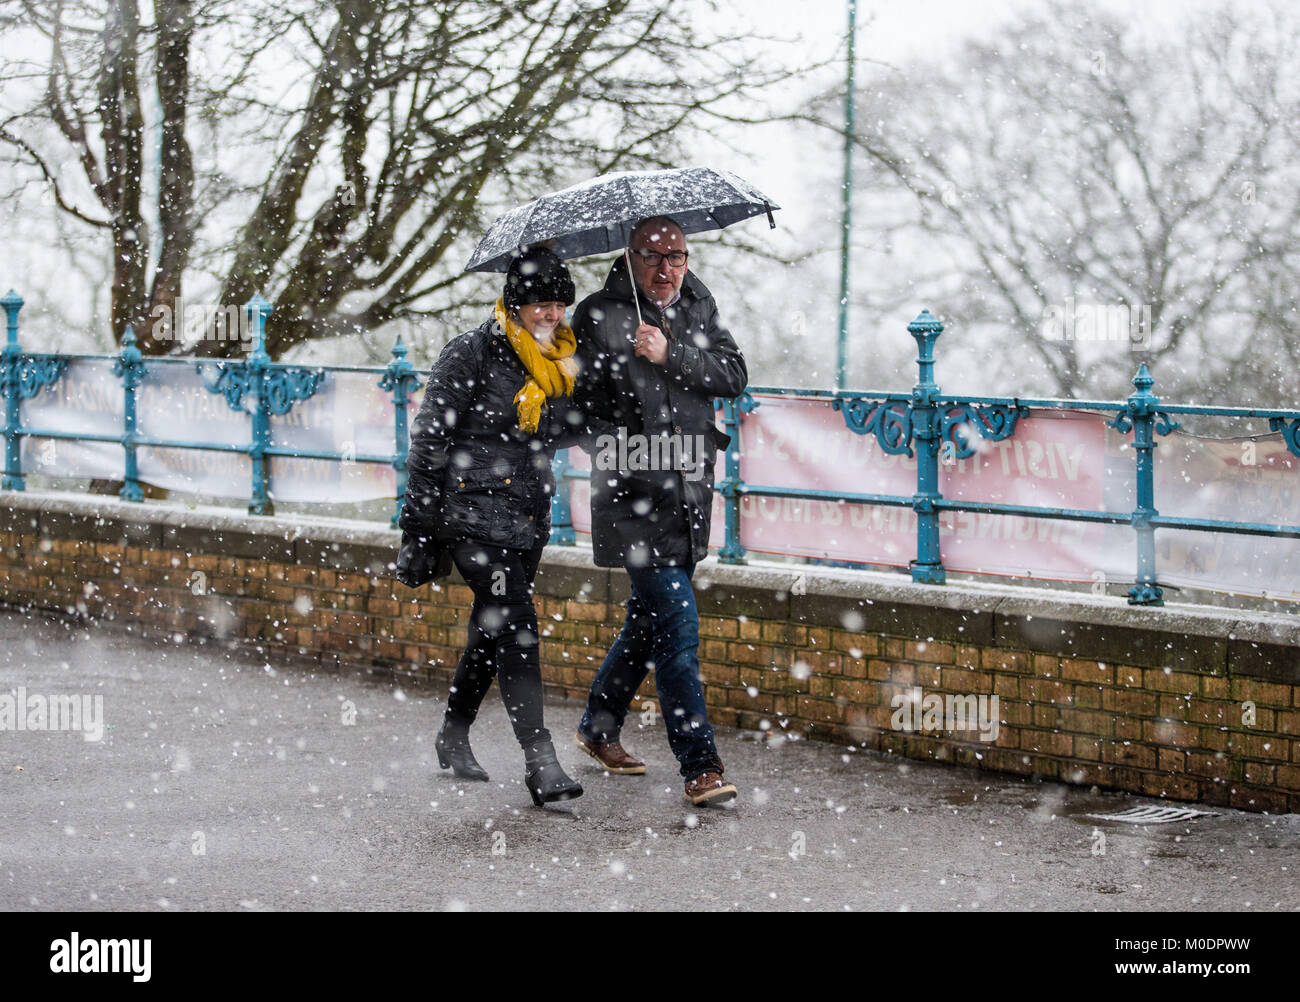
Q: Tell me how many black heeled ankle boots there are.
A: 2